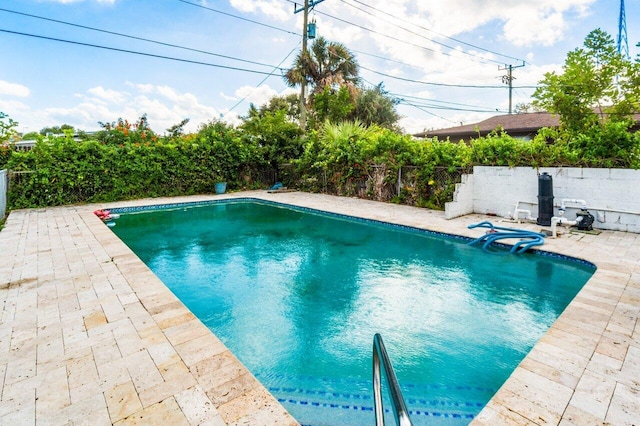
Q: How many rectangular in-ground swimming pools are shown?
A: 1